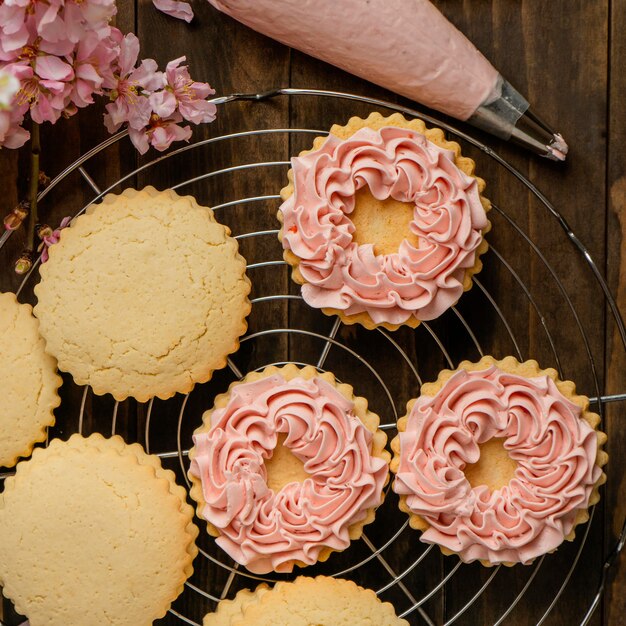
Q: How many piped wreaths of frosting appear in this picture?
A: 3